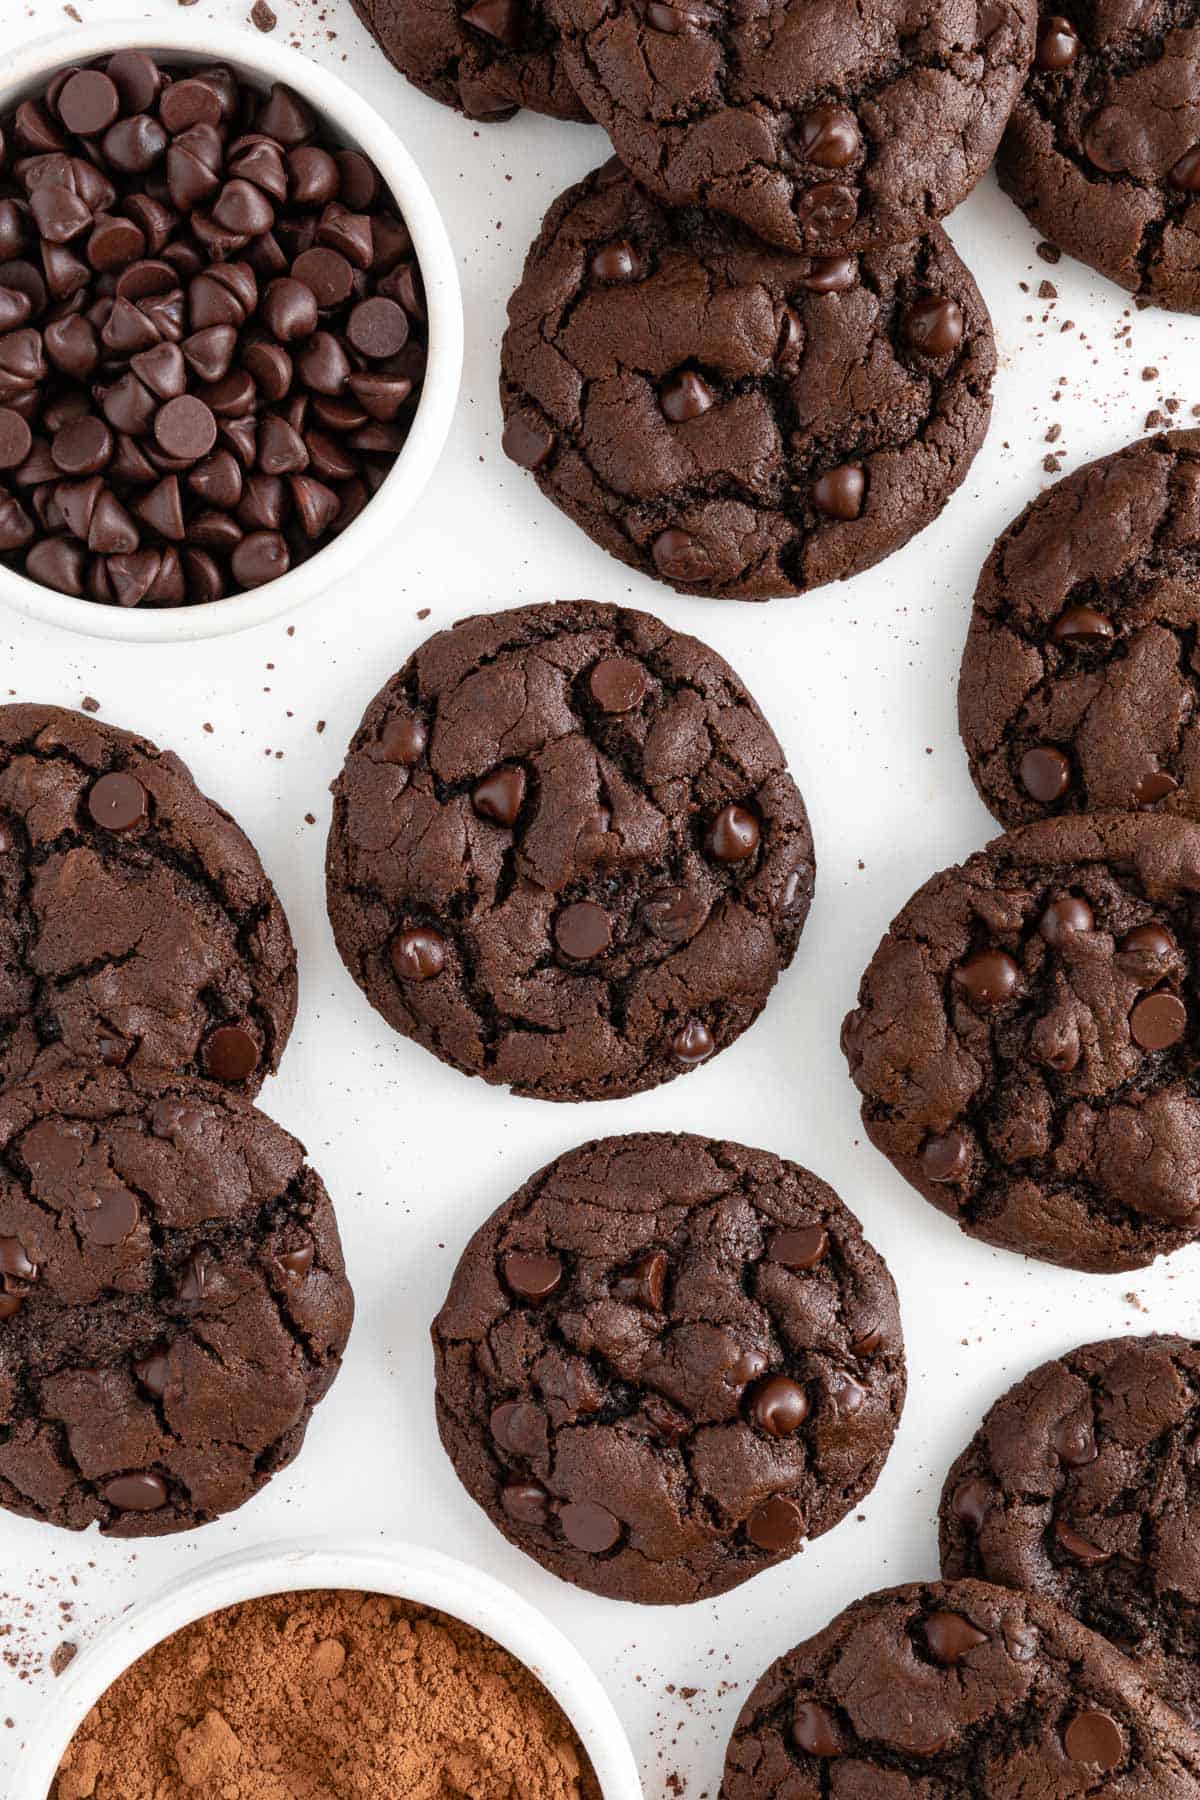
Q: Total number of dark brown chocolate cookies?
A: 12